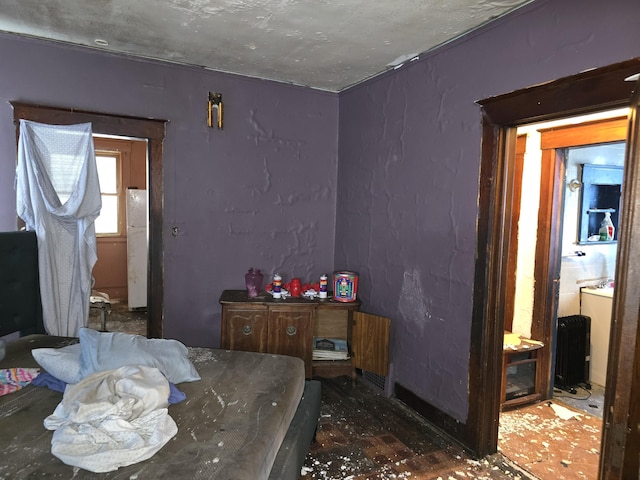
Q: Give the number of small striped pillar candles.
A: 2